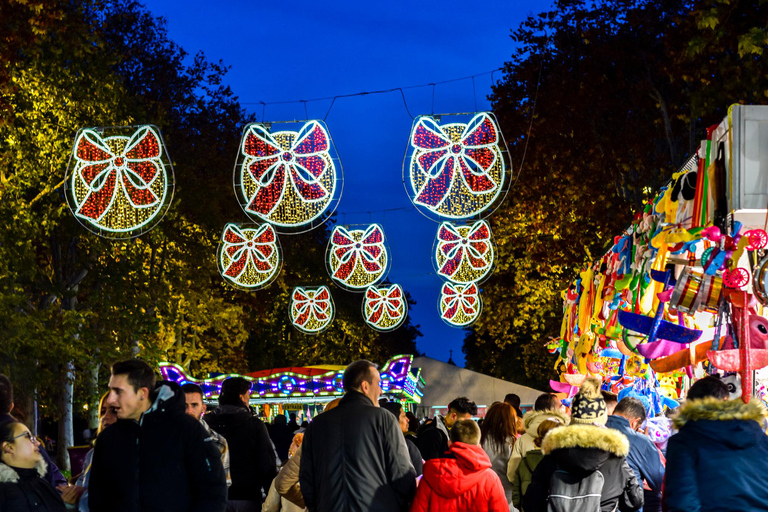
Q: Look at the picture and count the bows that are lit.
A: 9